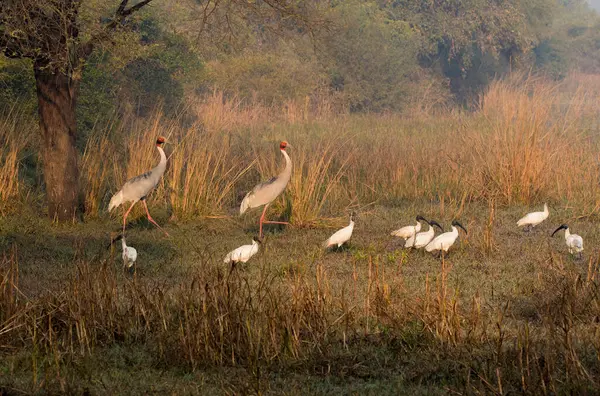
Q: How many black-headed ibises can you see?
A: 8